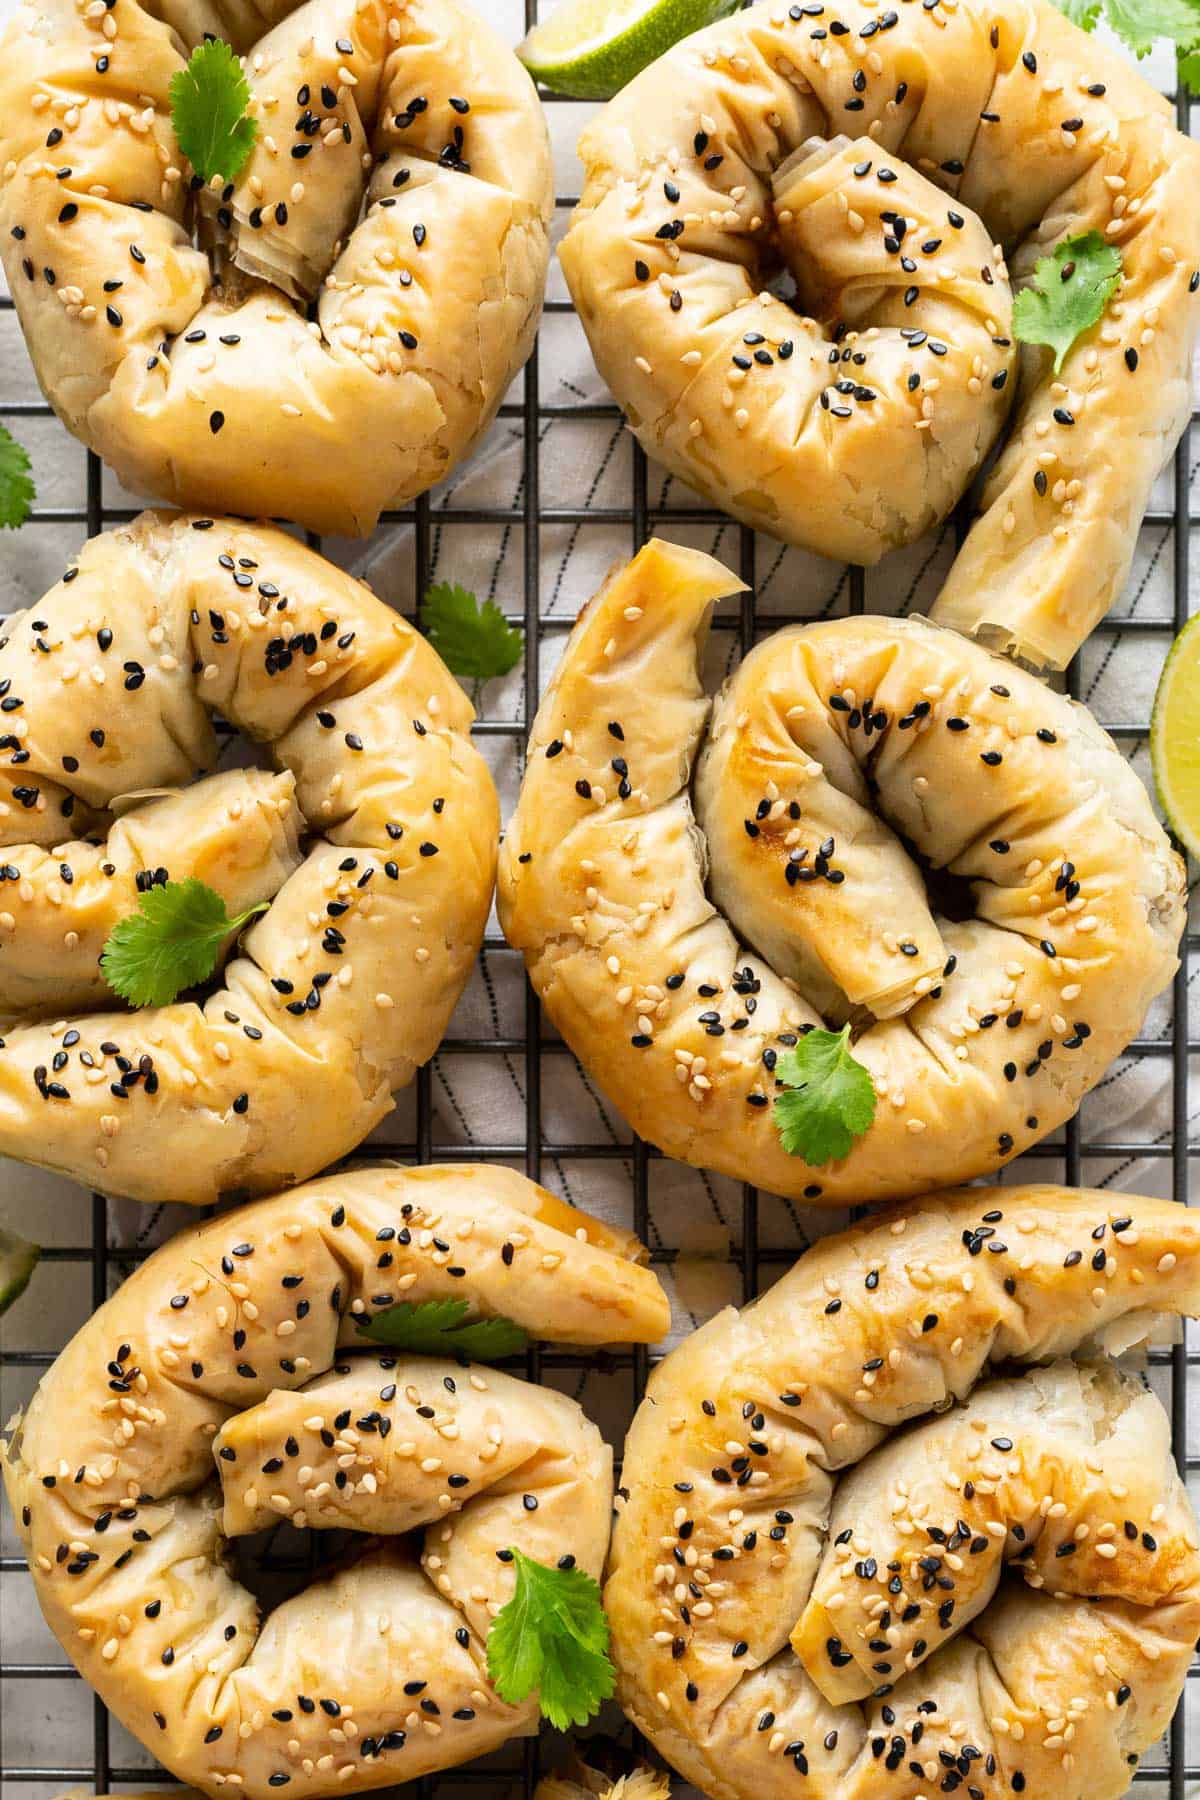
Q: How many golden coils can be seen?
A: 6